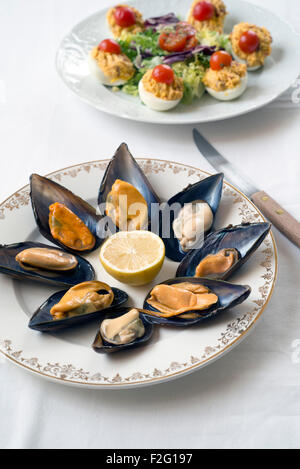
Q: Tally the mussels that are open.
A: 8